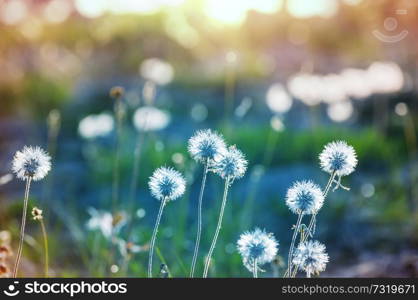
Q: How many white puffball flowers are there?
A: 8